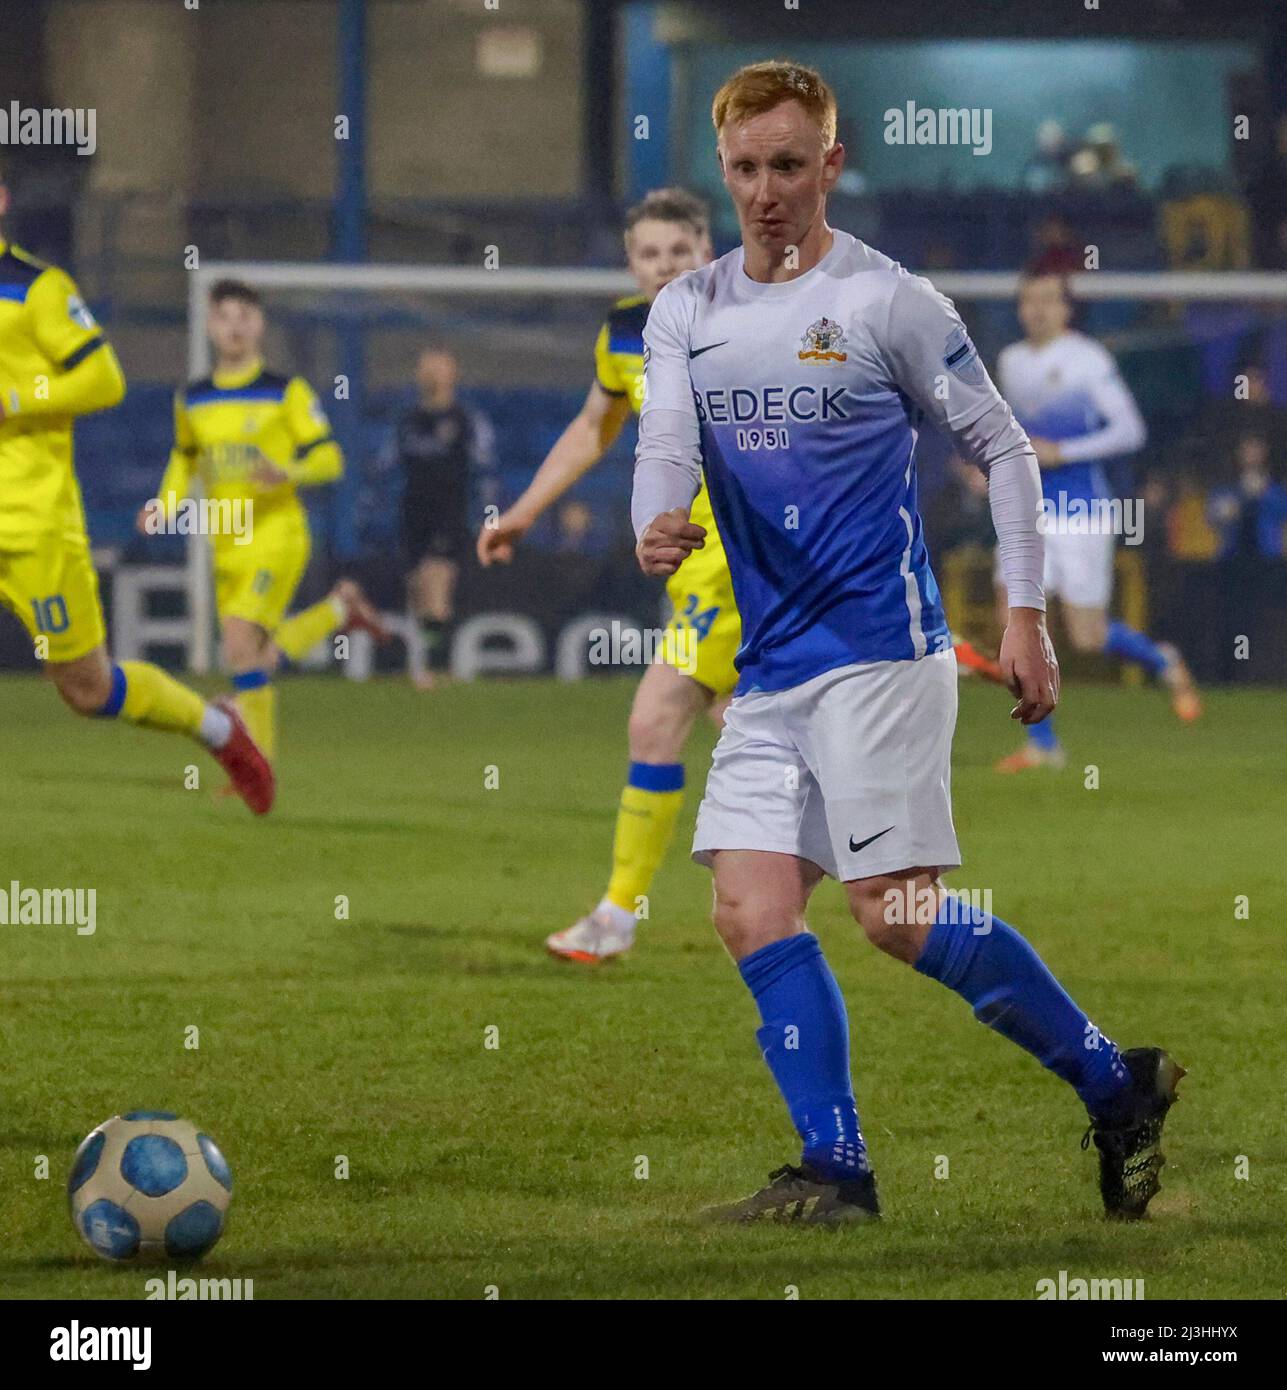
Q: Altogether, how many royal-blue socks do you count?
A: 4